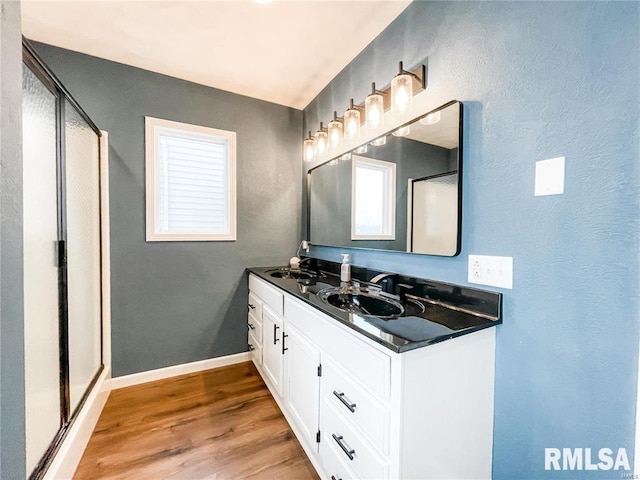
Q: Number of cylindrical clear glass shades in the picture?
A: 6